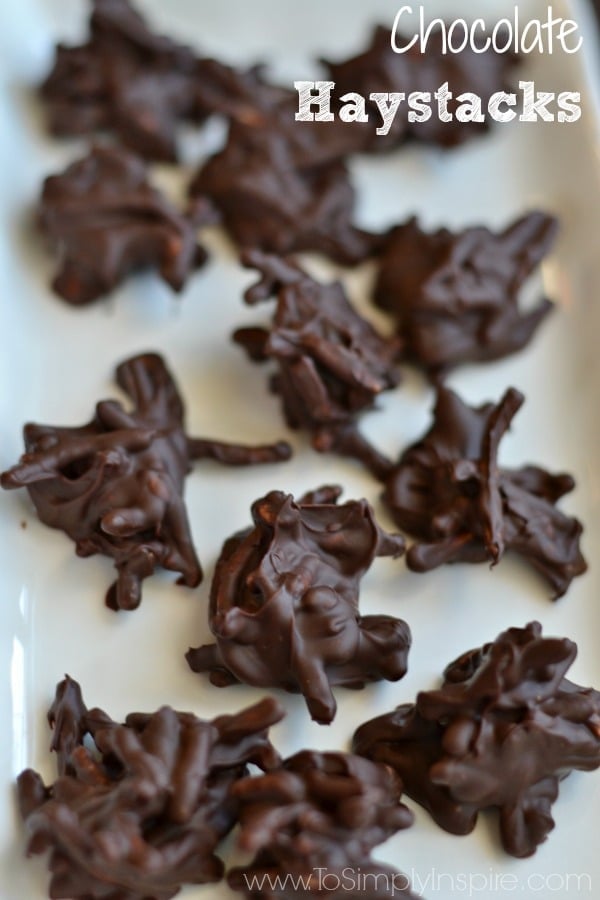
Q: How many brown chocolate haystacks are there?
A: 12